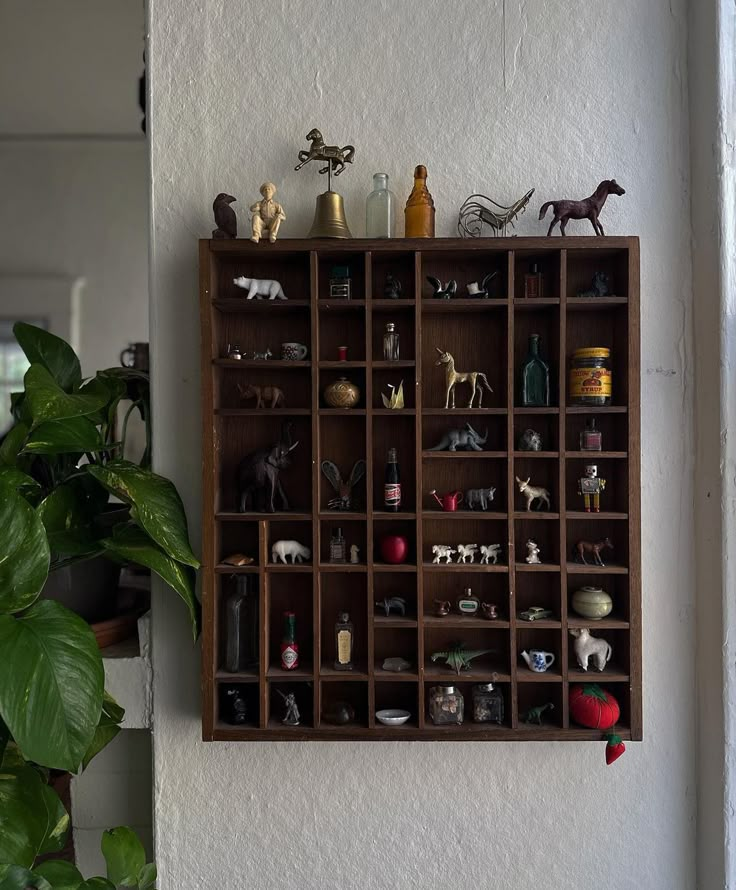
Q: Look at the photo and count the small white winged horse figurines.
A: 3